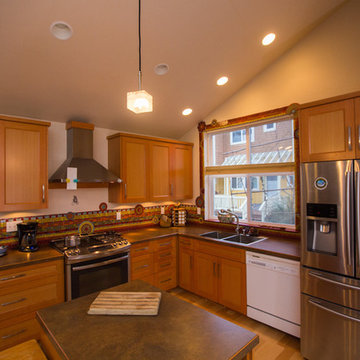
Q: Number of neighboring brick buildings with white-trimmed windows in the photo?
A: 1